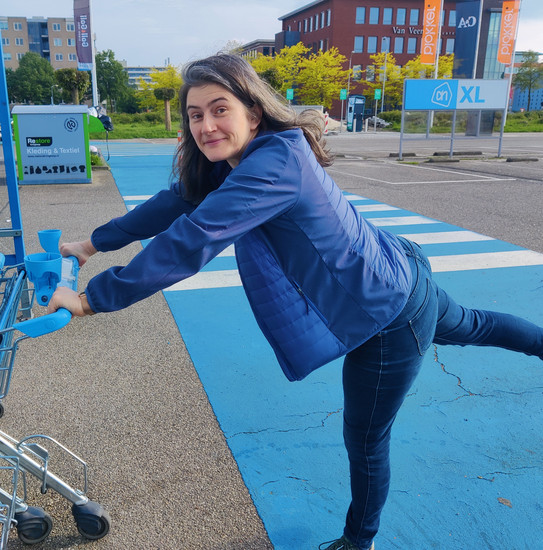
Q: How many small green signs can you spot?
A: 3